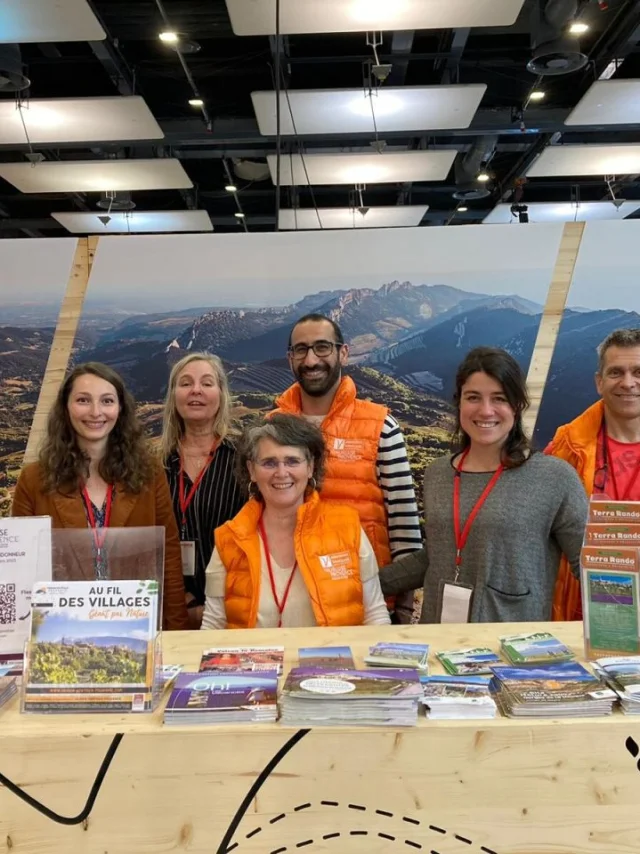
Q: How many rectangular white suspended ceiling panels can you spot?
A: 11